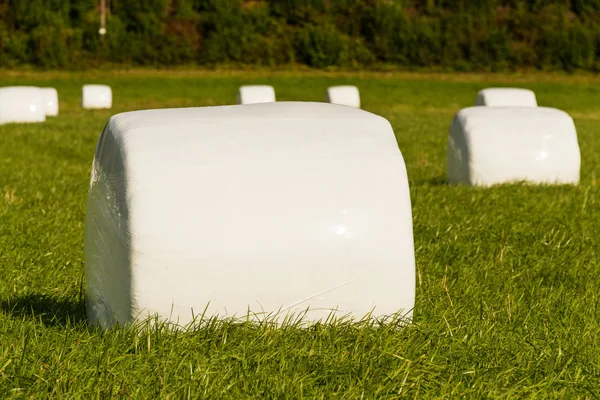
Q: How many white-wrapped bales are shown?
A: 8